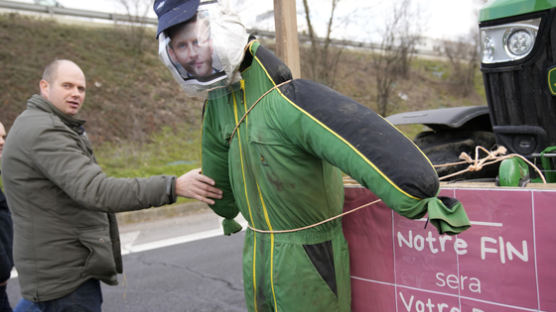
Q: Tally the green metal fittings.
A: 2